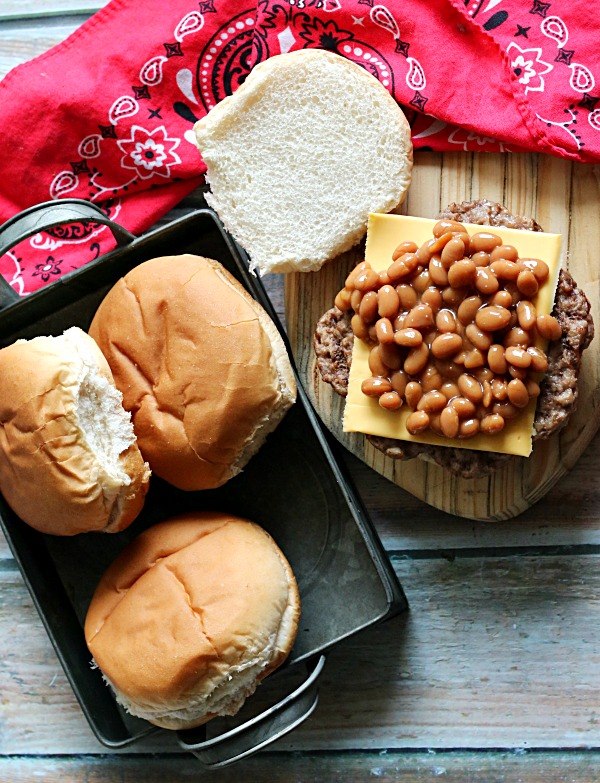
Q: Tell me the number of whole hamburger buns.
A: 3